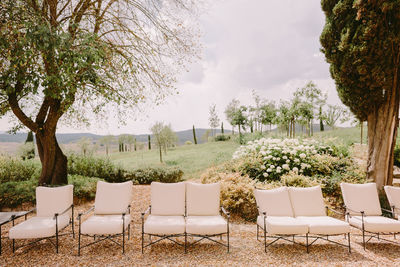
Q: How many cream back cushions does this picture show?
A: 8